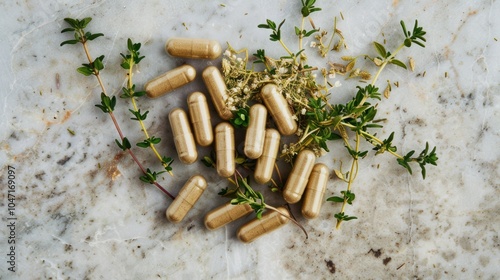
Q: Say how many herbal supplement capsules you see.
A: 14